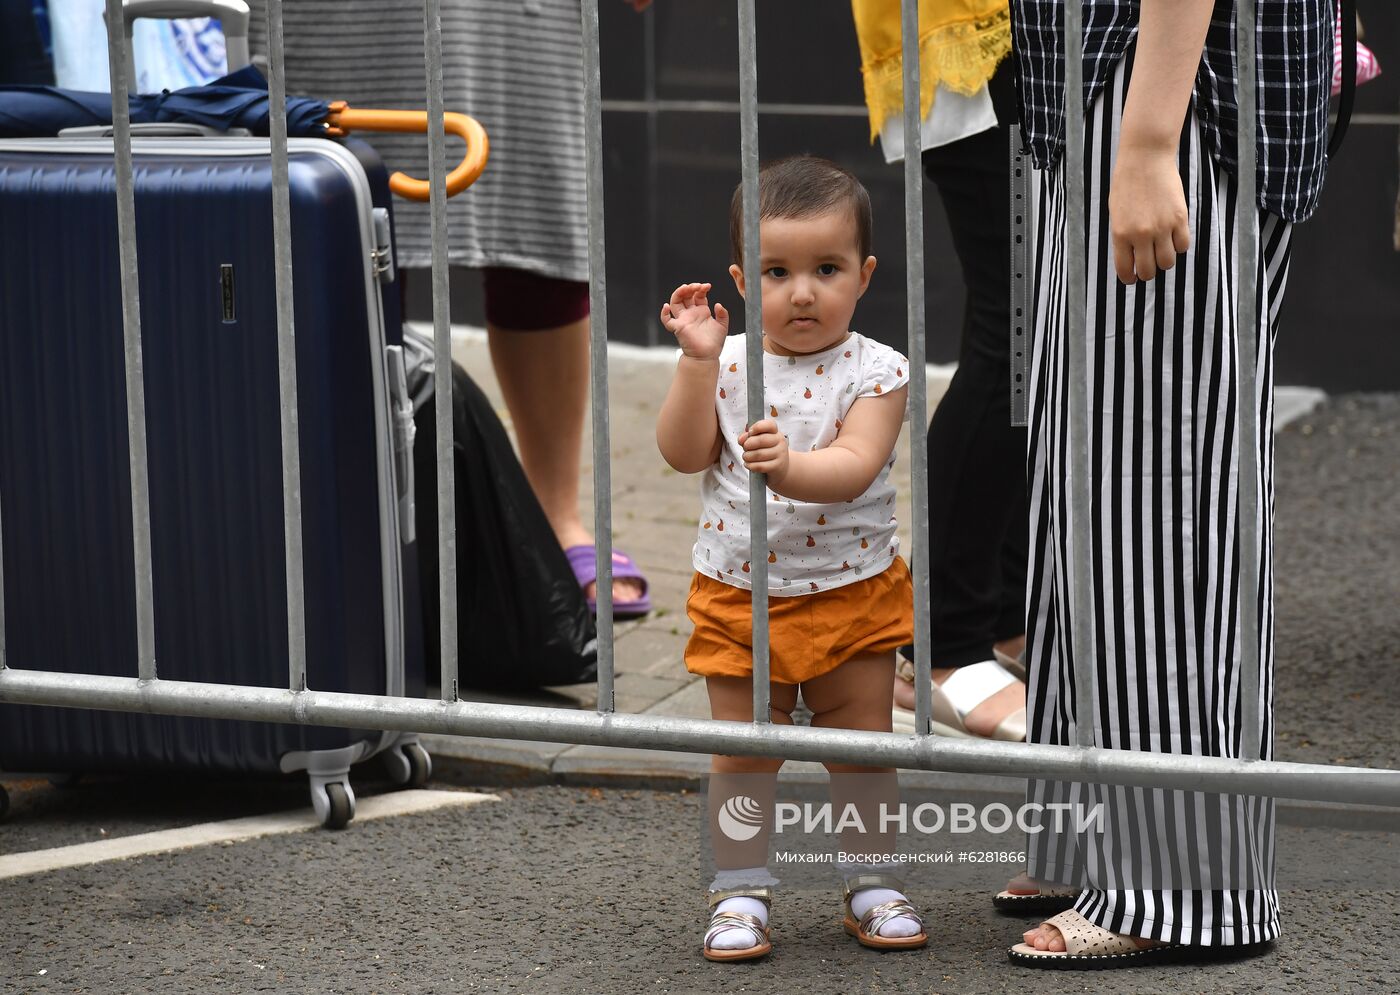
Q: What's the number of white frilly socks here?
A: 2